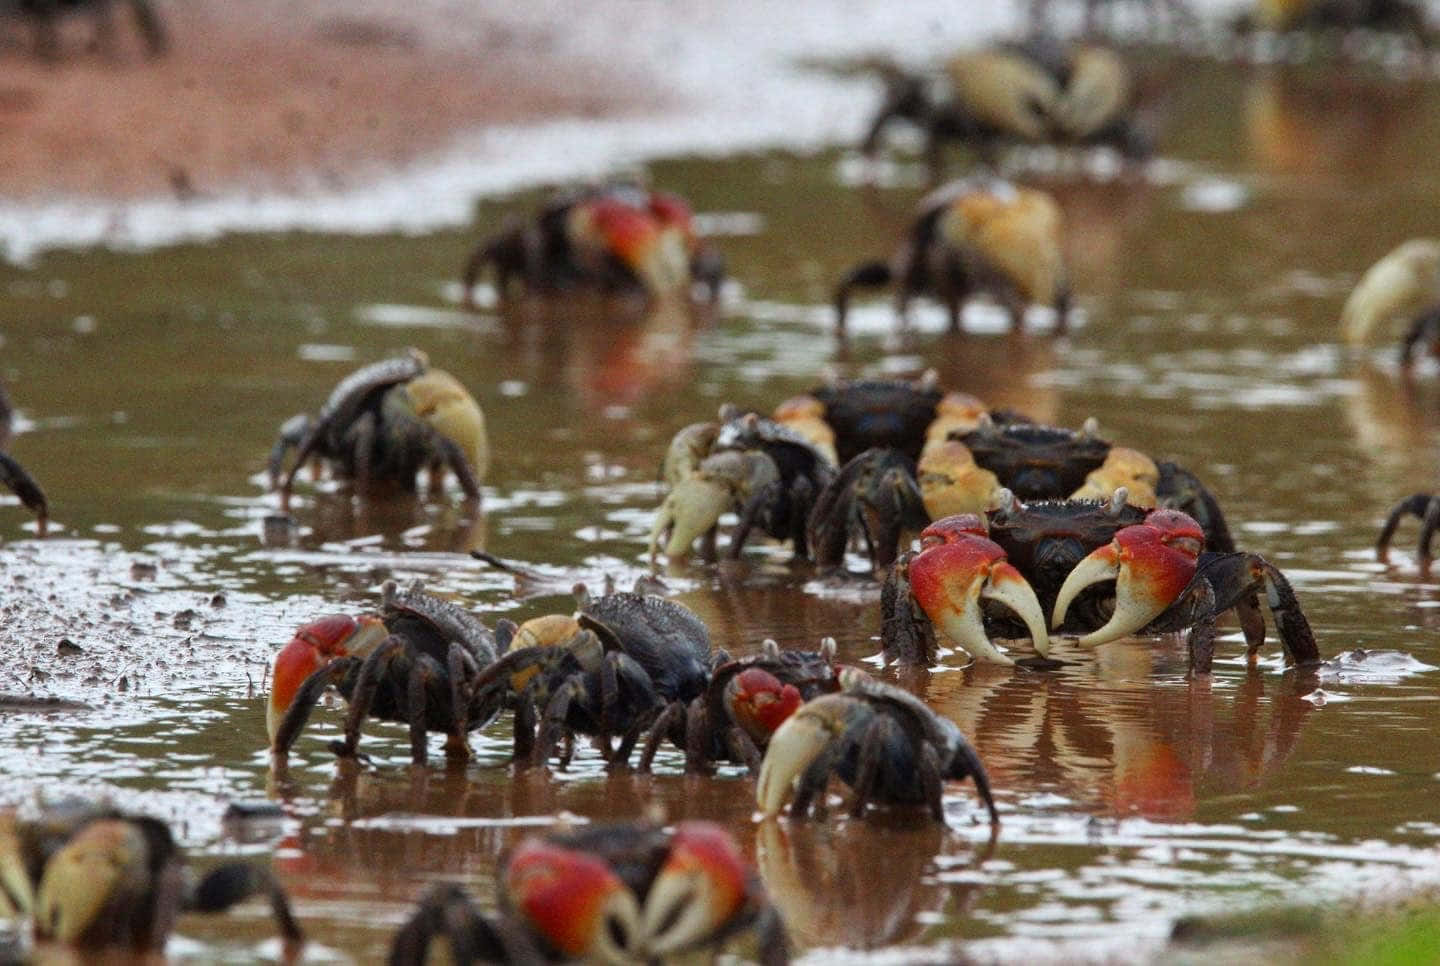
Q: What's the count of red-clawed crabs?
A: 5